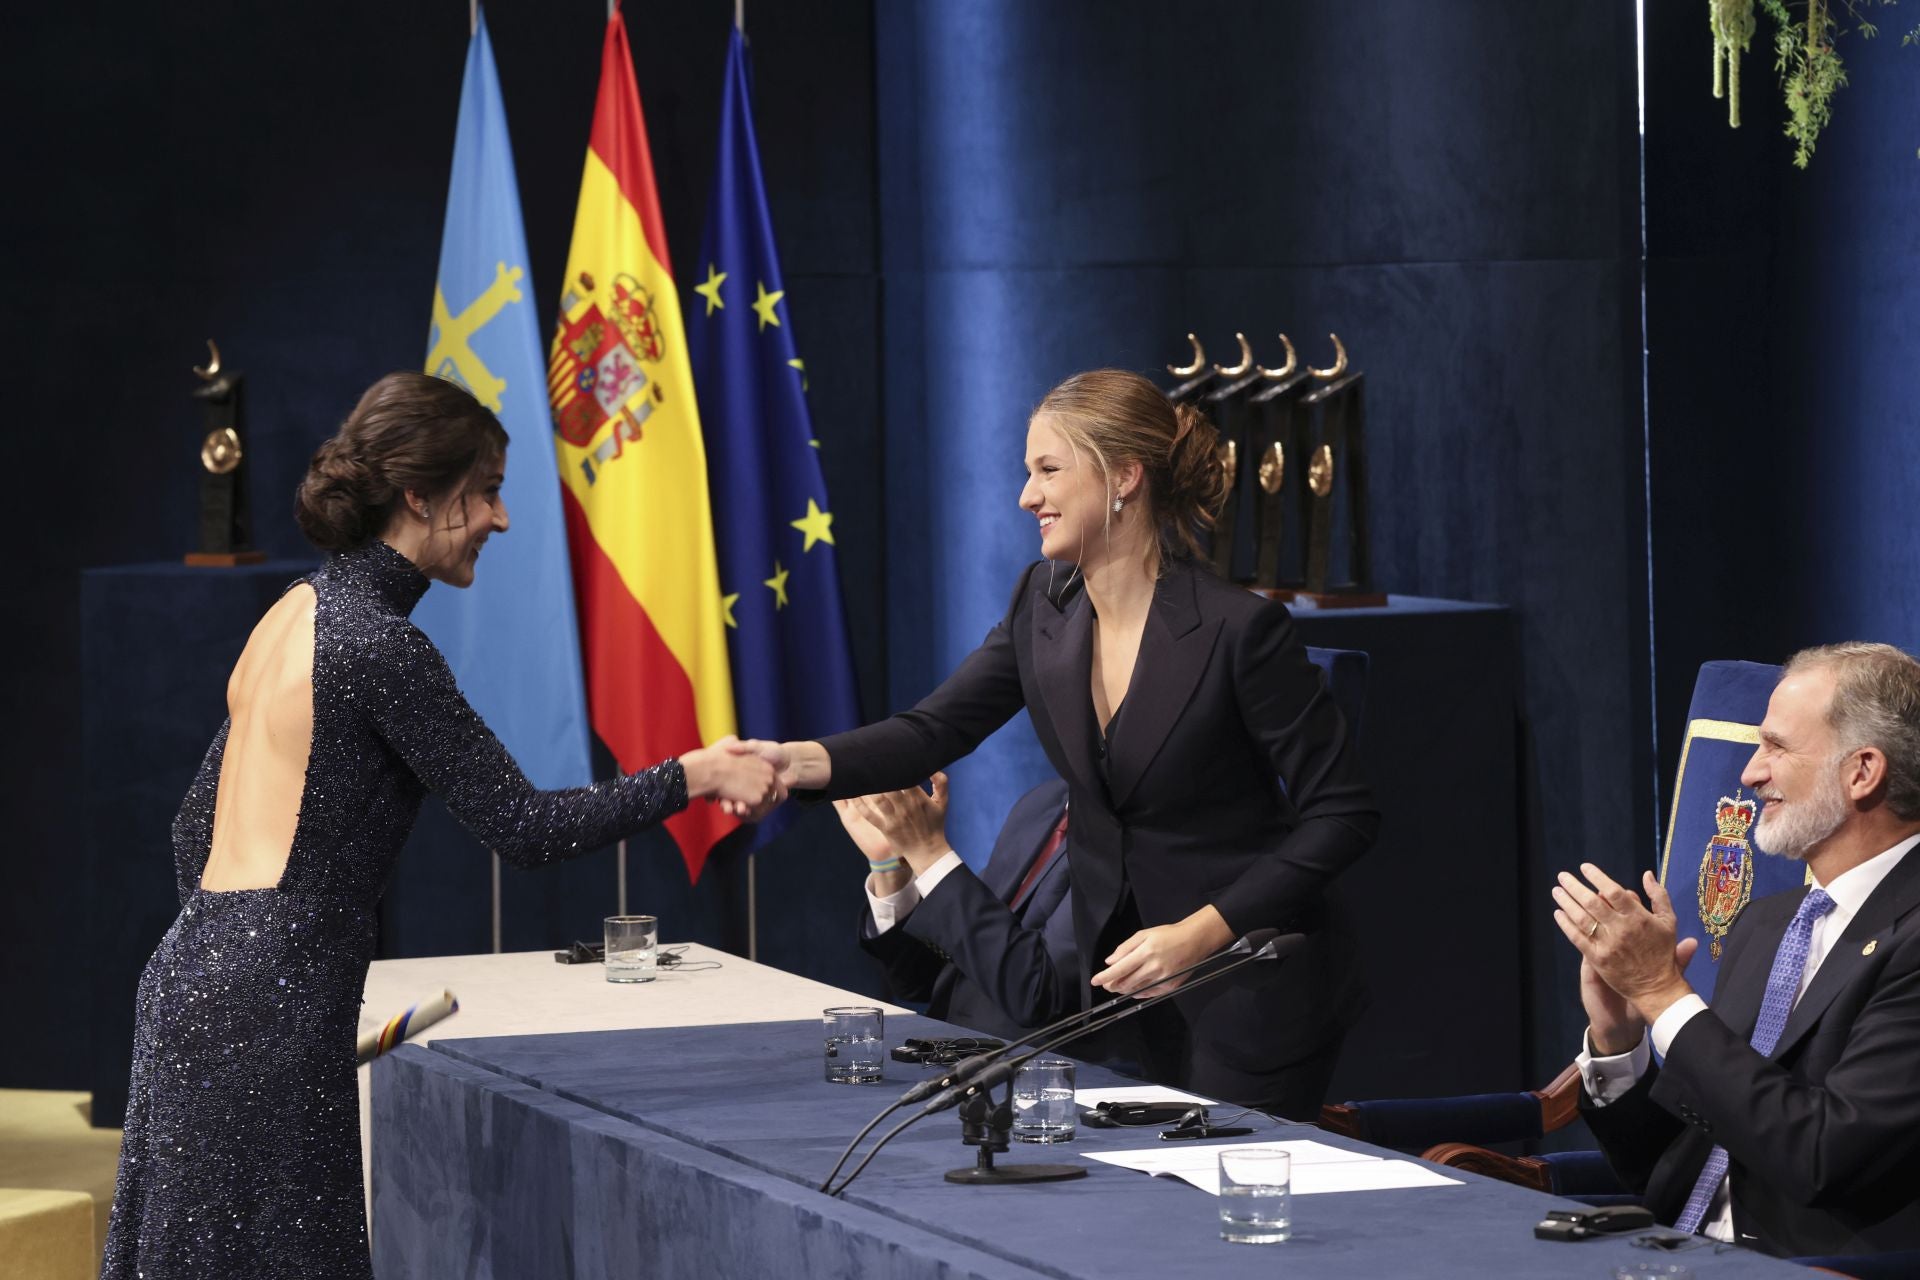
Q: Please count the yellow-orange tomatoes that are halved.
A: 0